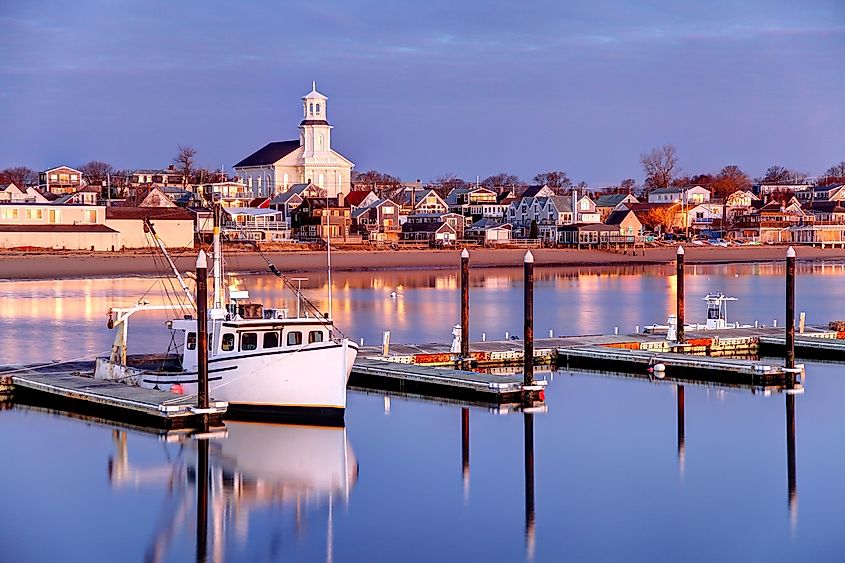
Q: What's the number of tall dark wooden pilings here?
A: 5